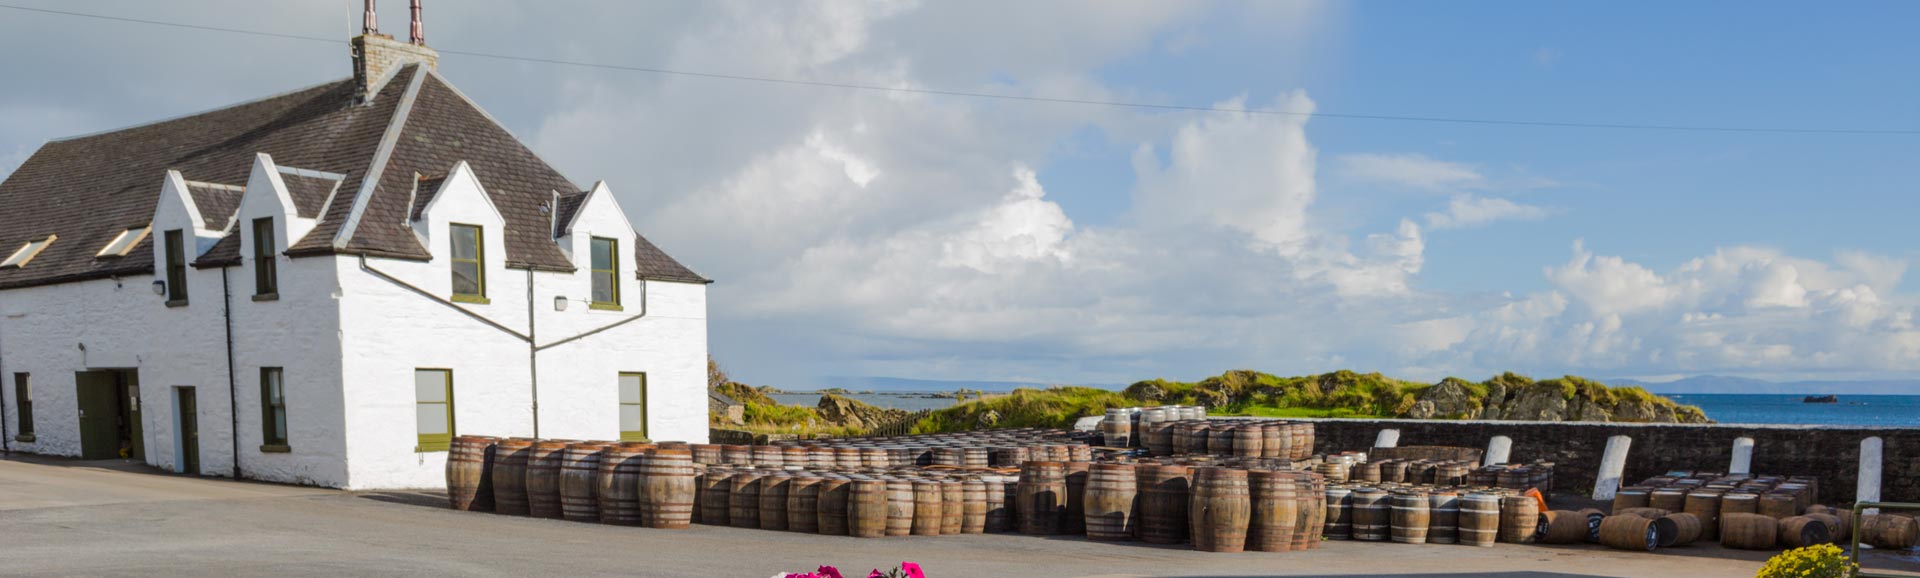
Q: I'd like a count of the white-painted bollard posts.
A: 5